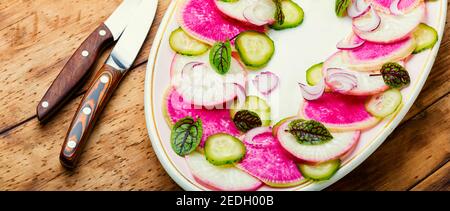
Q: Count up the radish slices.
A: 12